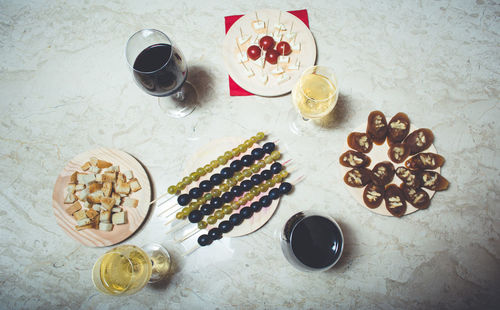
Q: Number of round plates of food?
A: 4